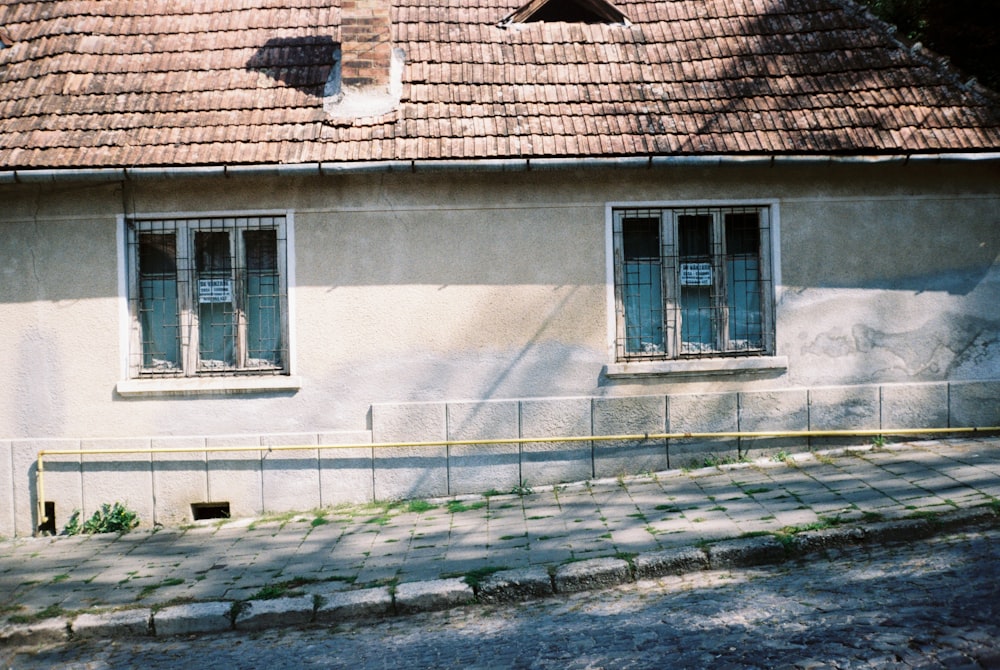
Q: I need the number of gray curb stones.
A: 13